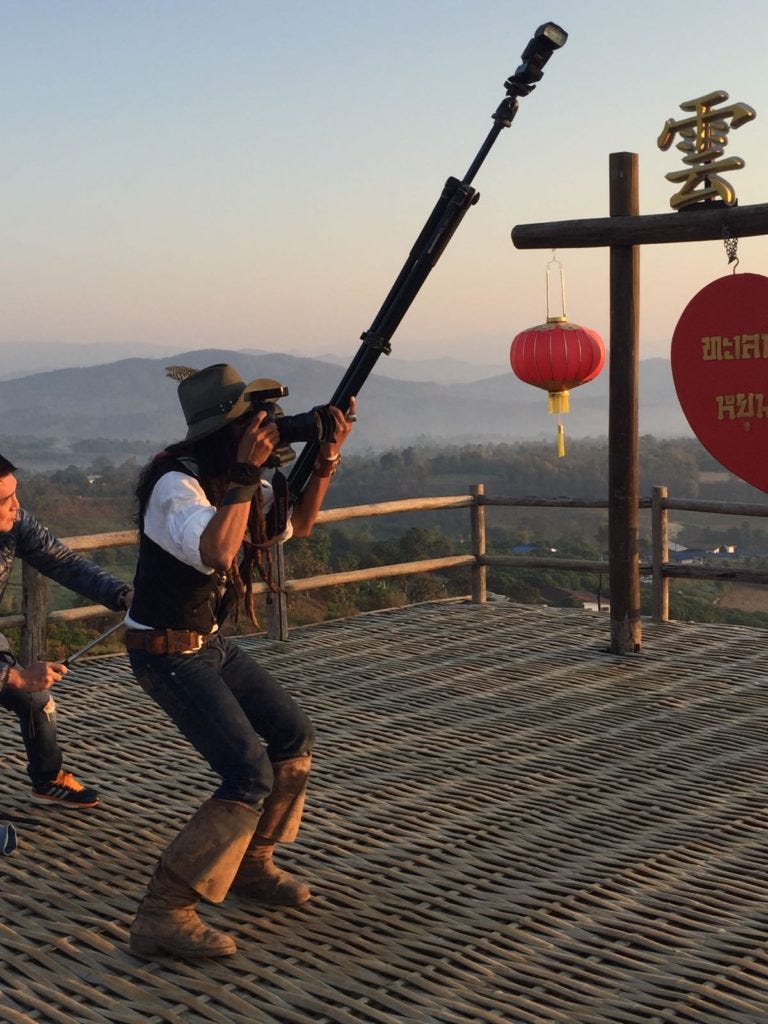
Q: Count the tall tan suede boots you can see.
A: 2